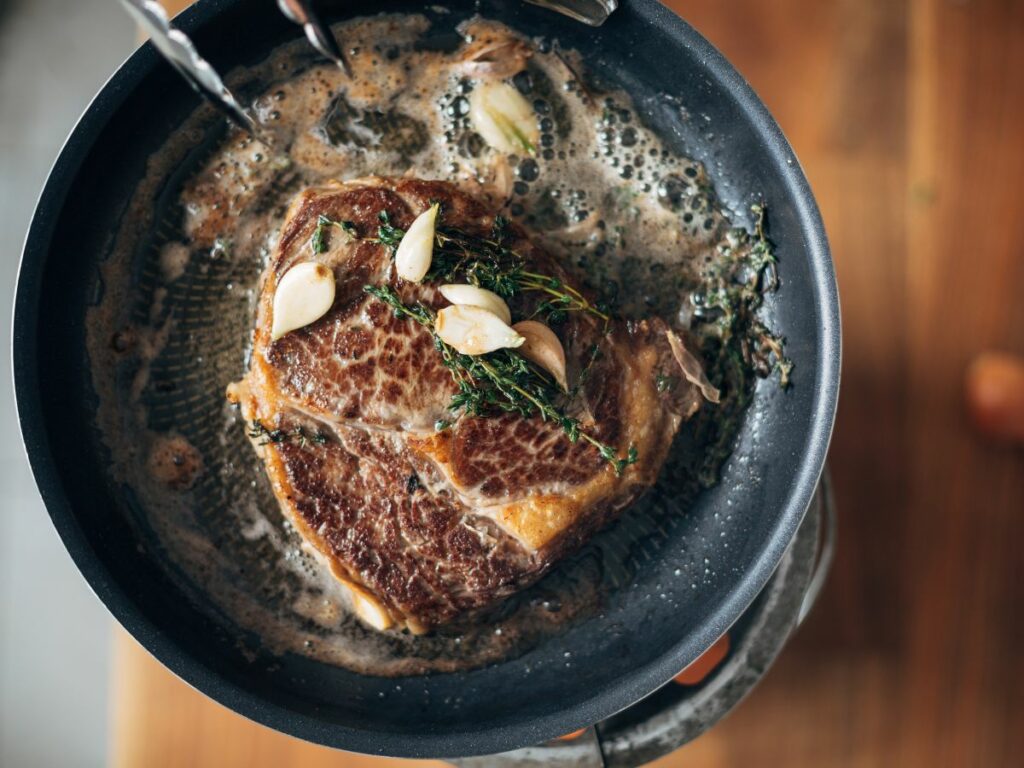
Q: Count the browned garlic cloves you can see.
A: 1